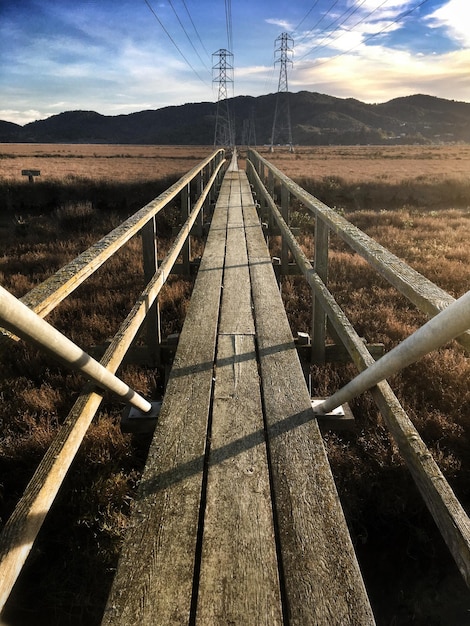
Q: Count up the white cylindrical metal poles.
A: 2